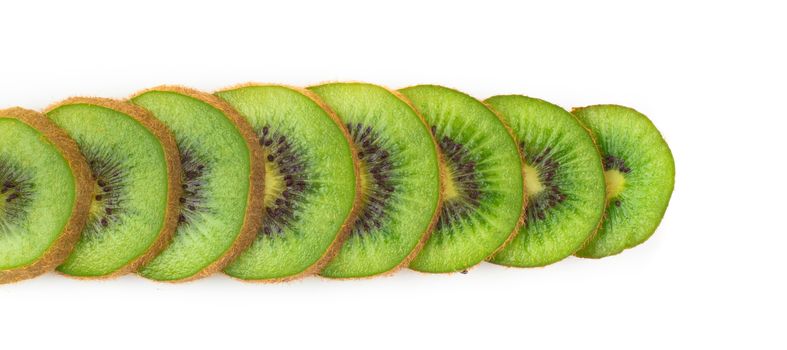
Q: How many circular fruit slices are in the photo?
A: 8